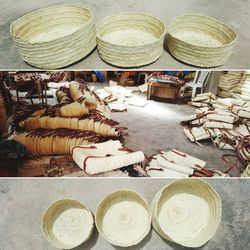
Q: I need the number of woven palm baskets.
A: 6